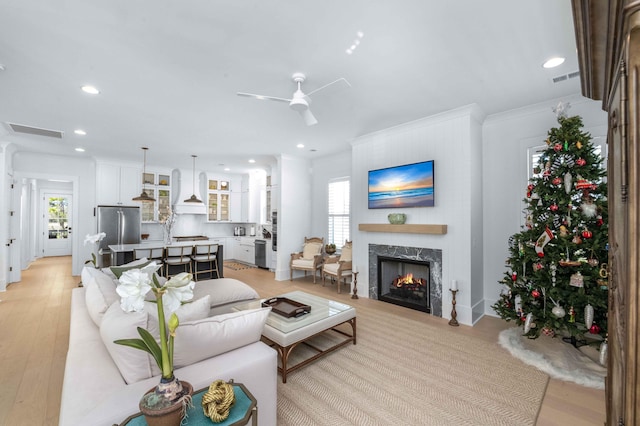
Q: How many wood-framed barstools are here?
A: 3